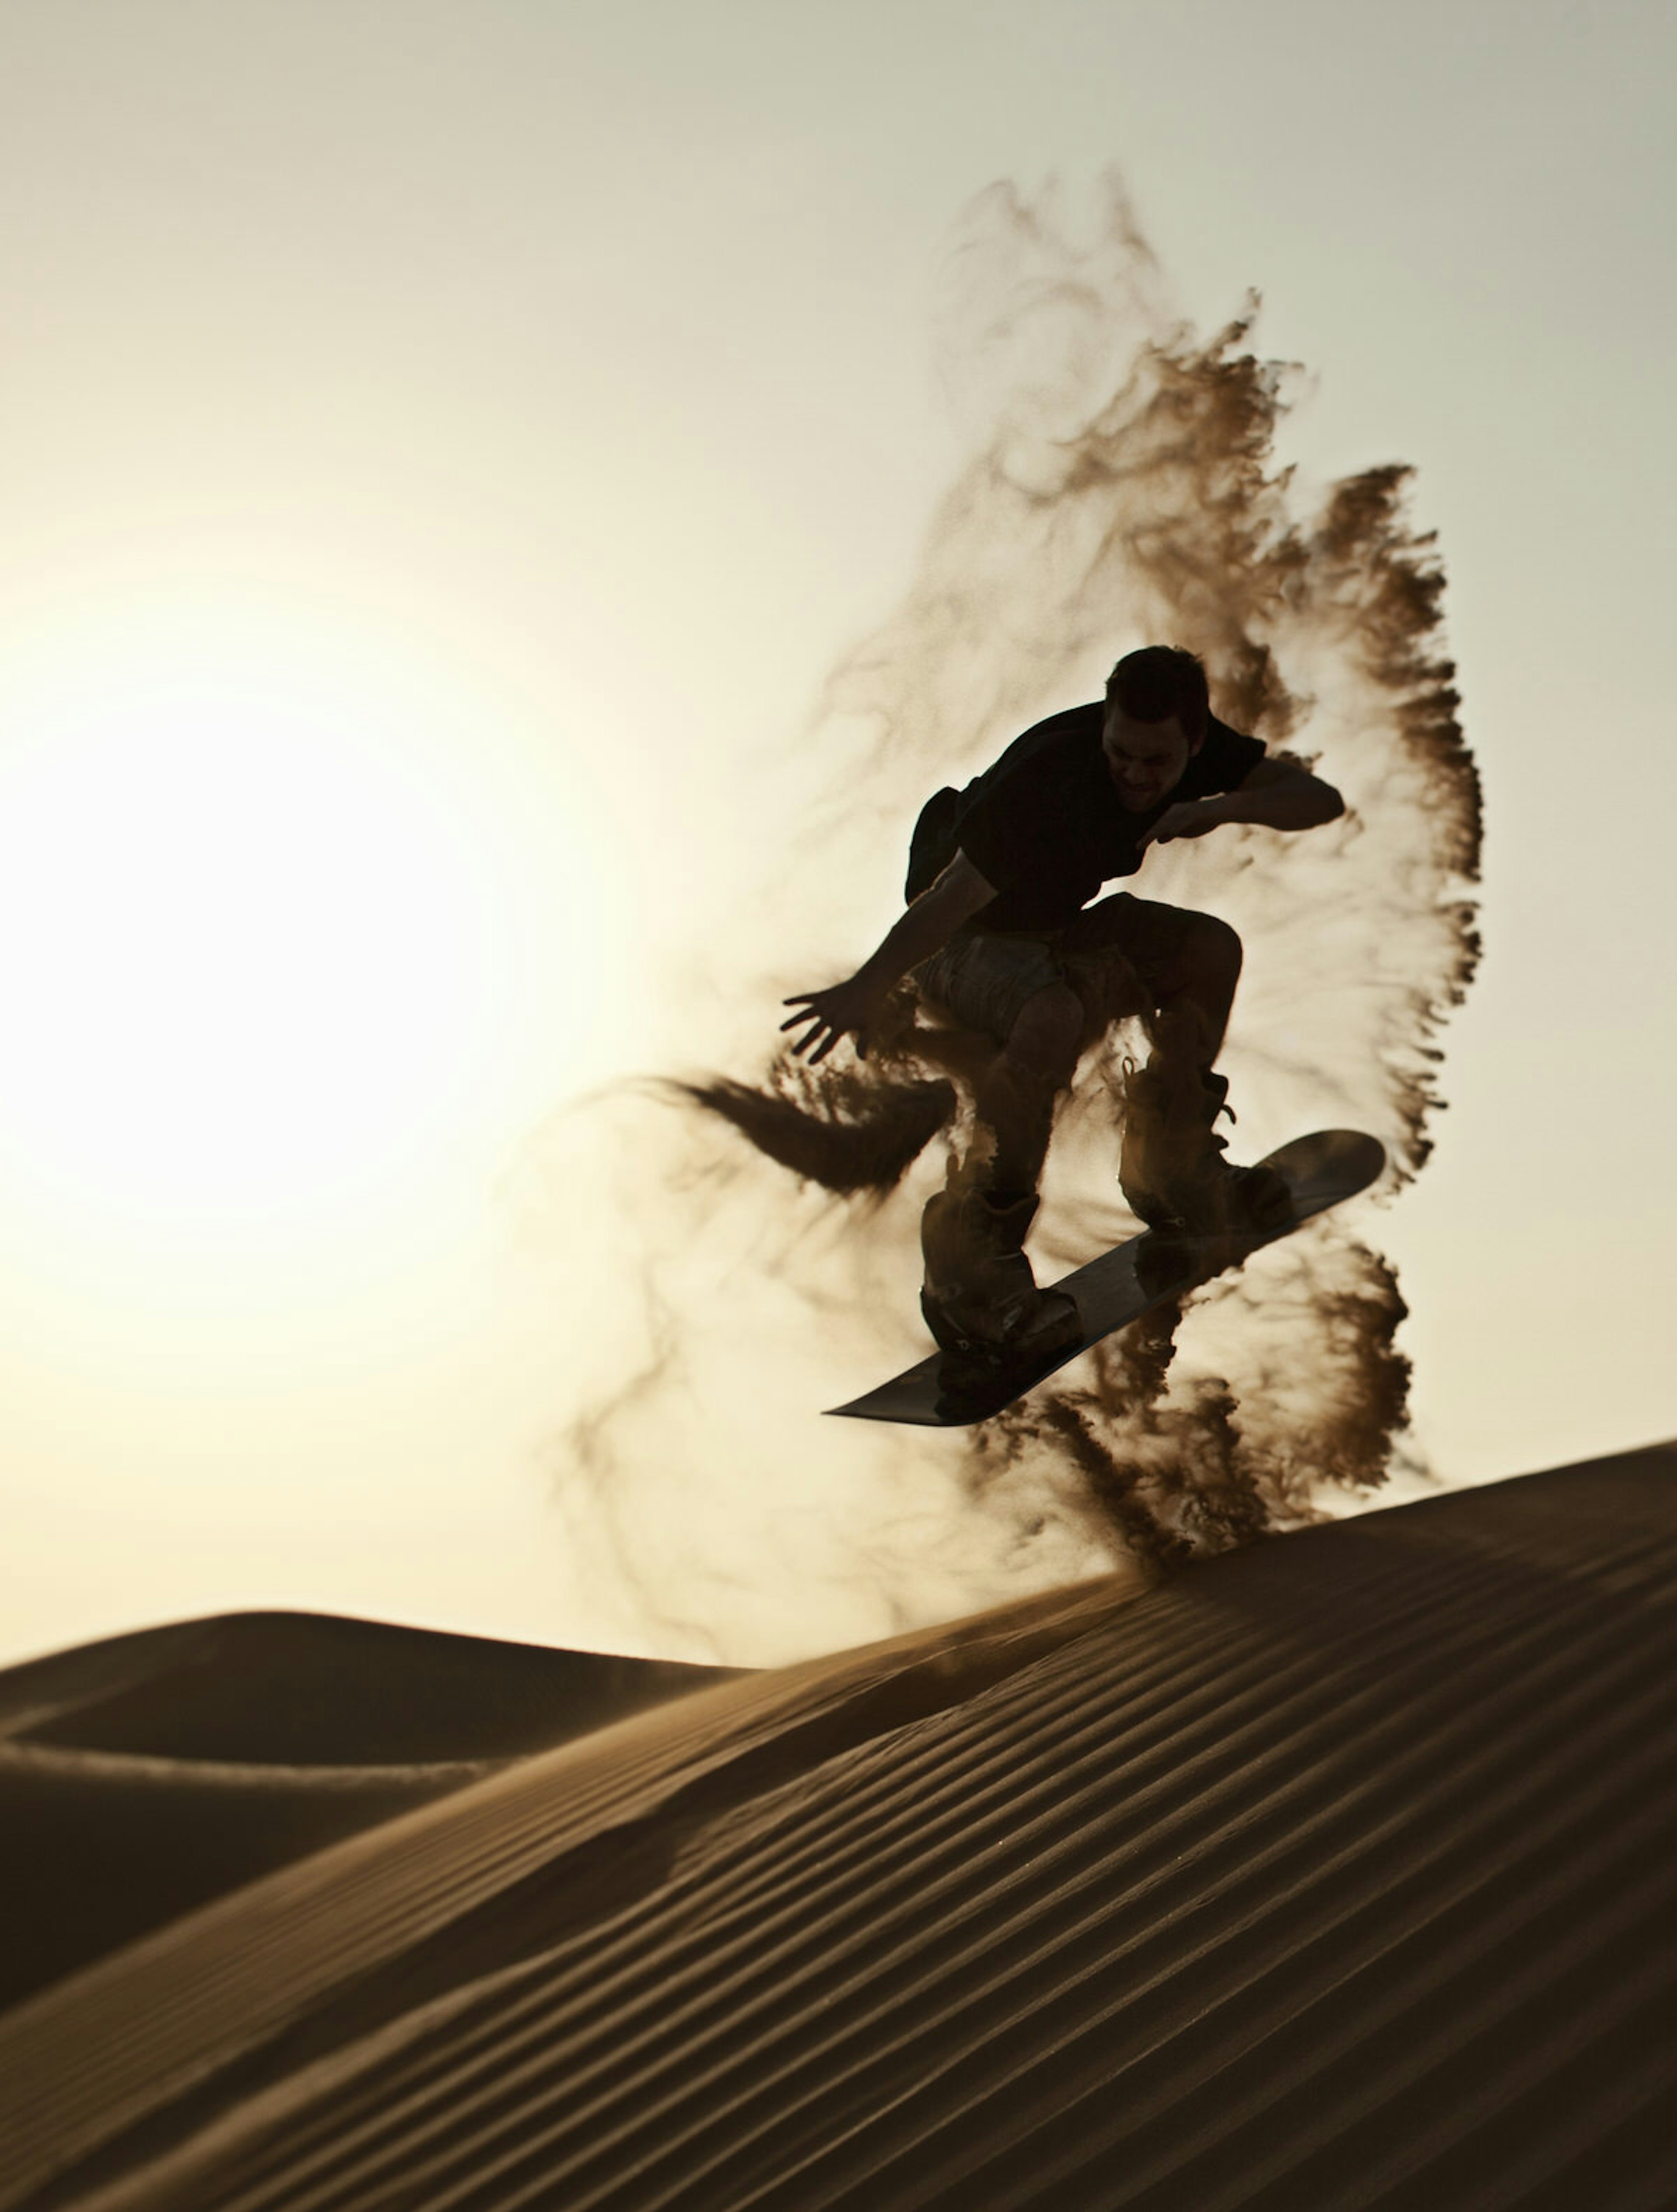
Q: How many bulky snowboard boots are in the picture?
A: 2